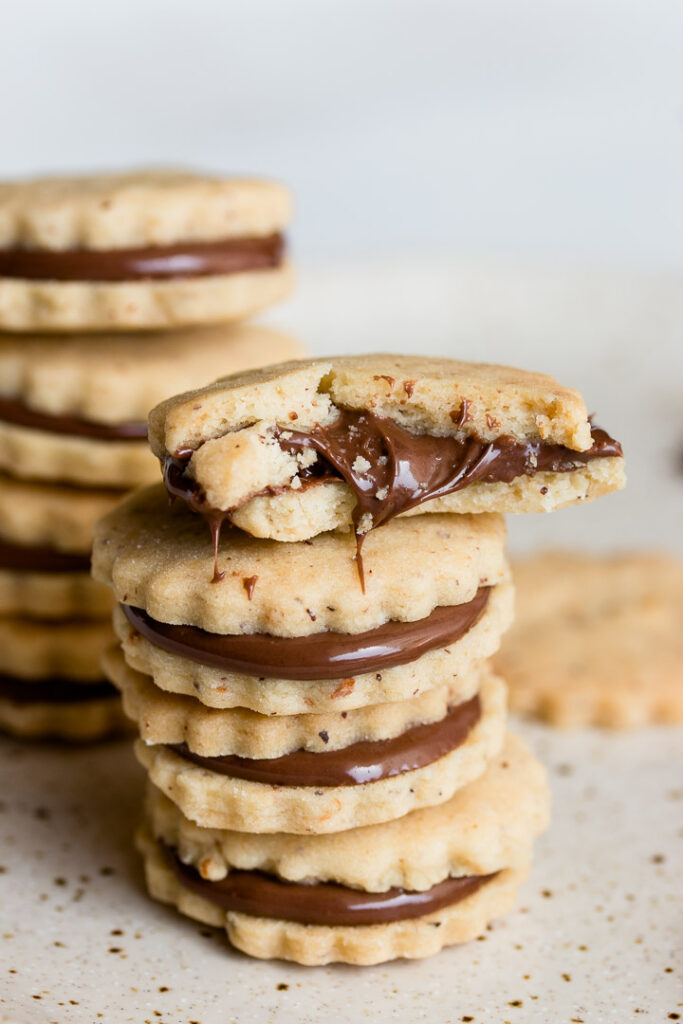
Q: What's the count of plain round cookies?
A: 2